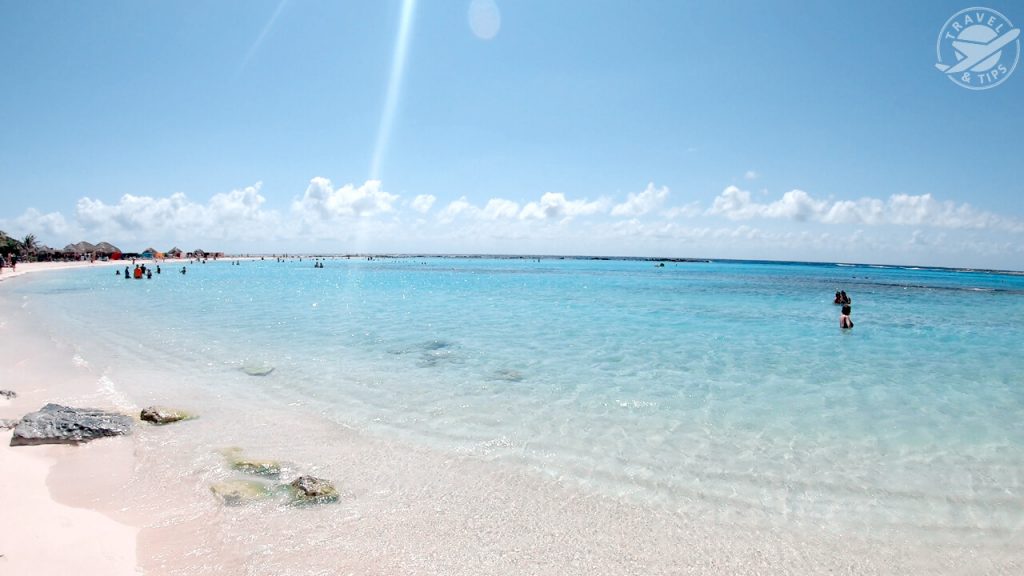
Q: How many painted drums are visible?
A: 0